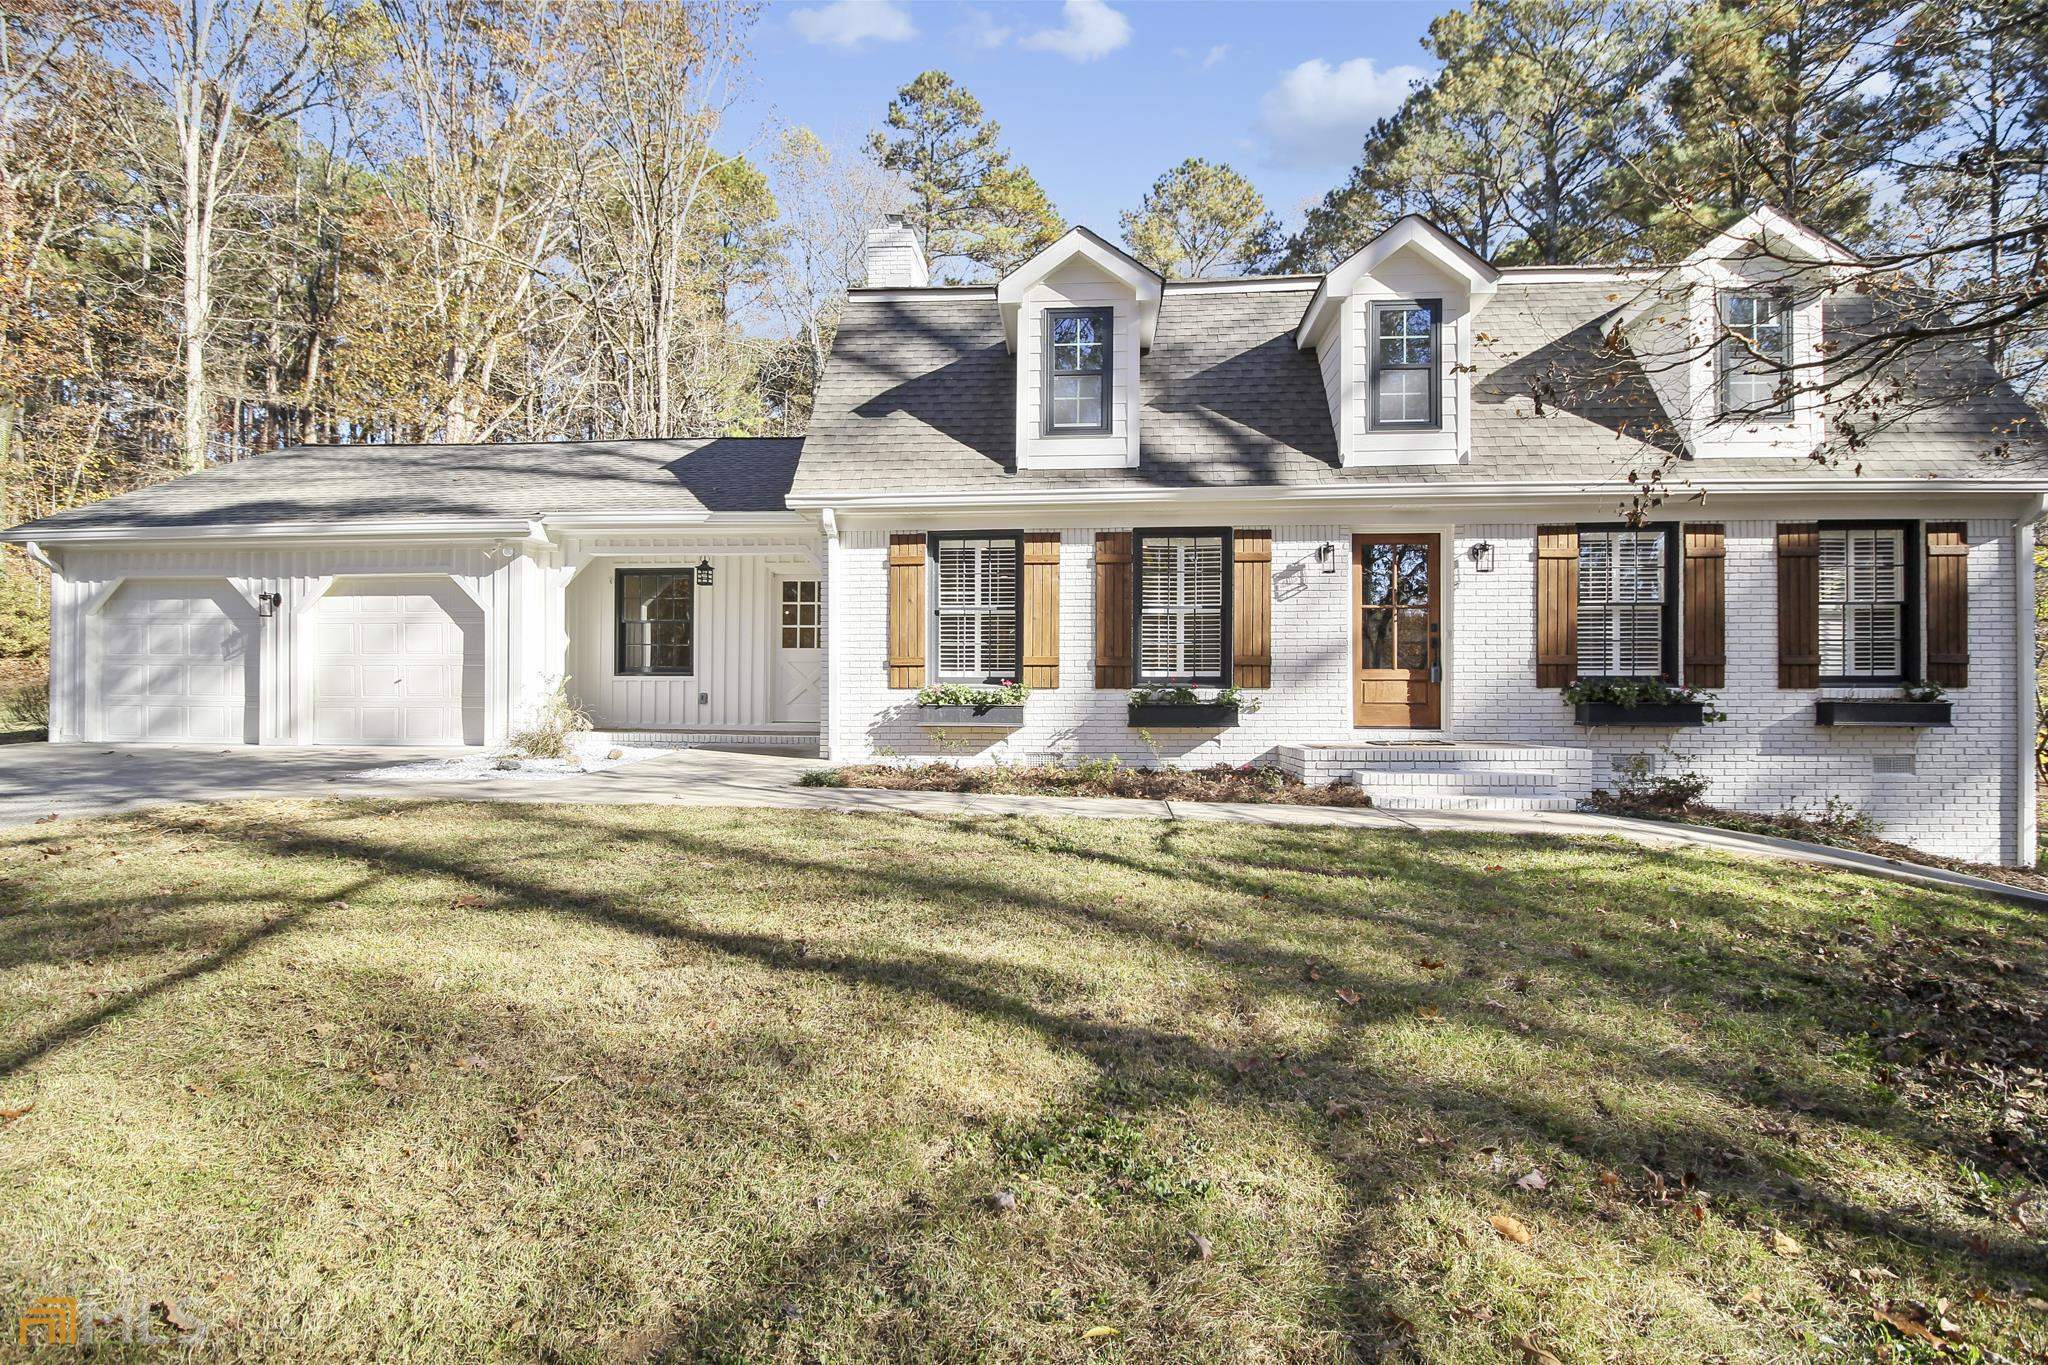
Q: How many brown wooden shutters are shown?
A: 8